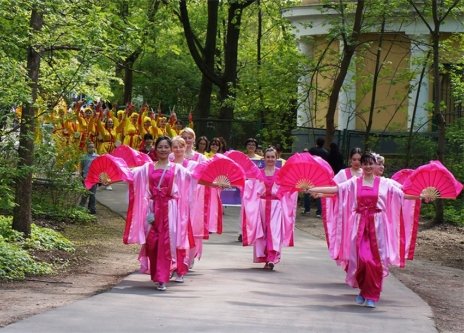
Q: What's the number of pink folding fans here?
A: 7